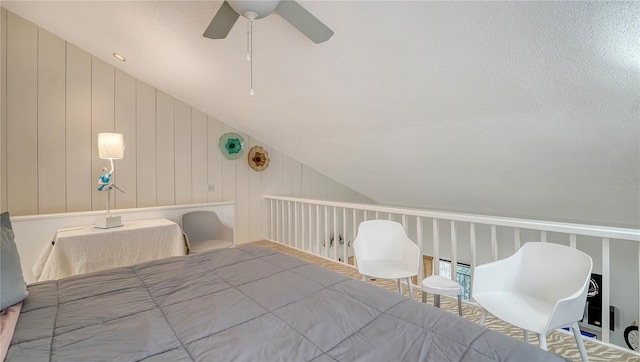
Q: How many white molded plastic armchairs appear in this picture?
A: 2